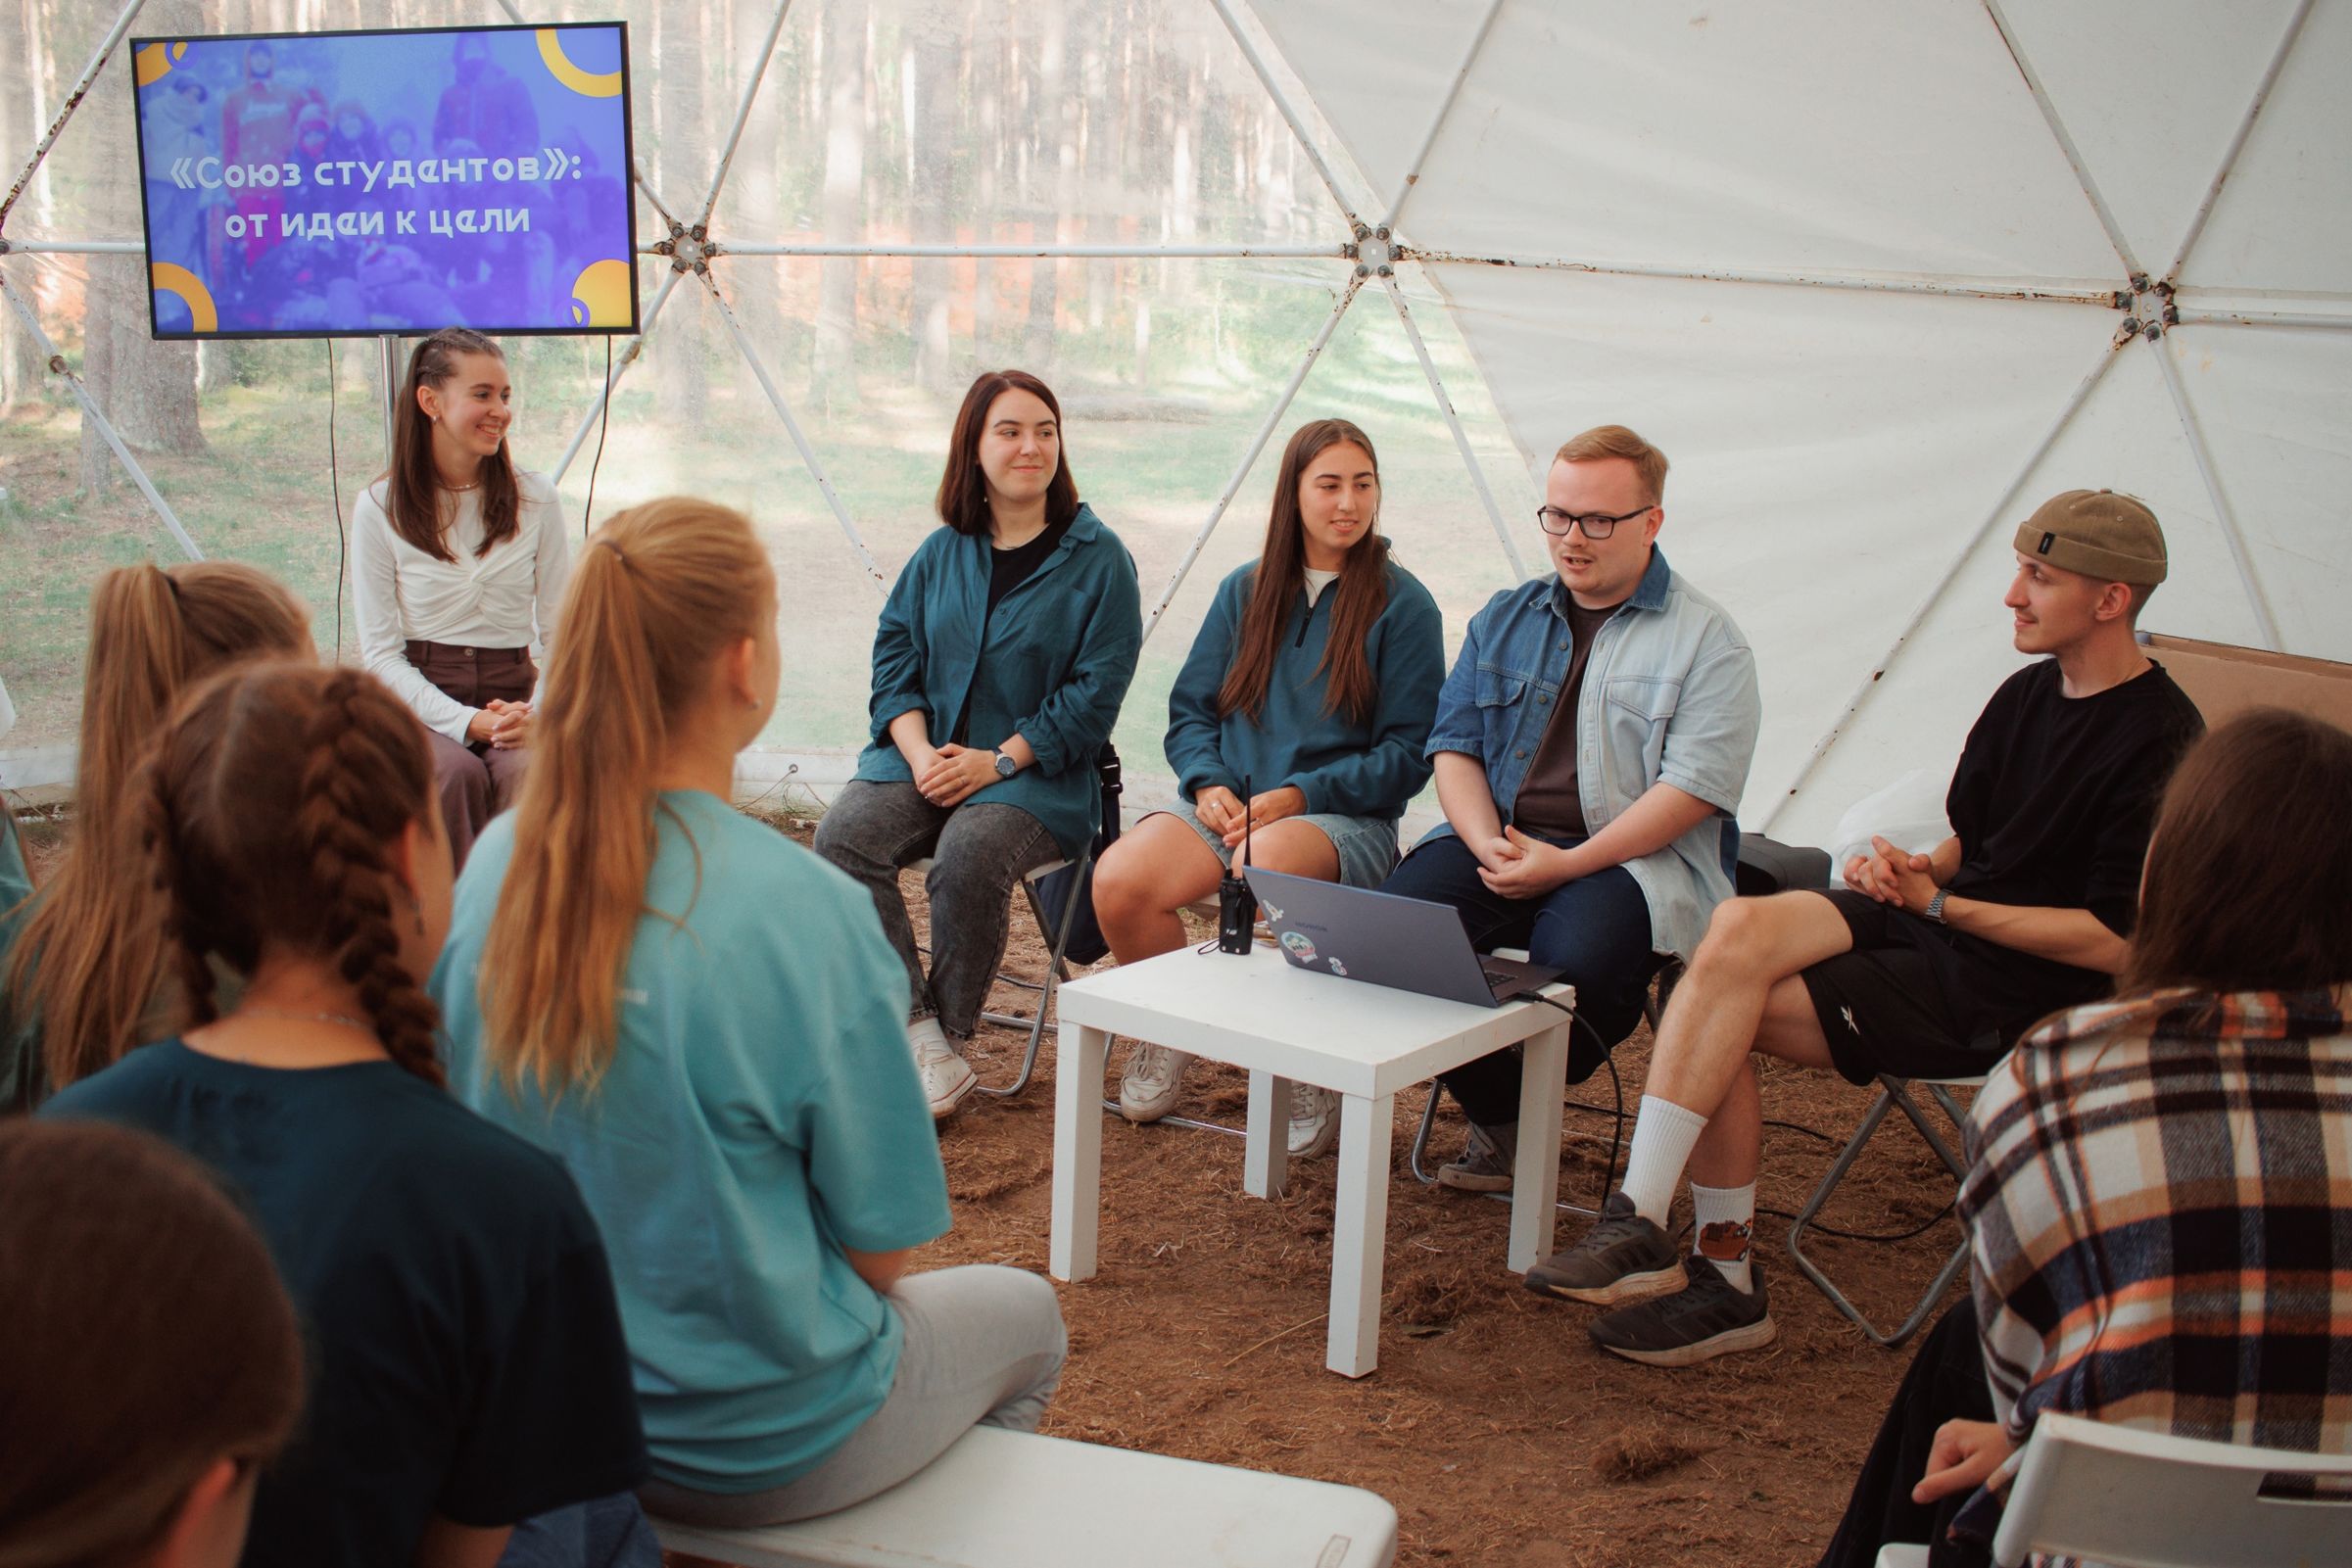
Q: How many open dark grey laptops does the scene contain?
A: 1